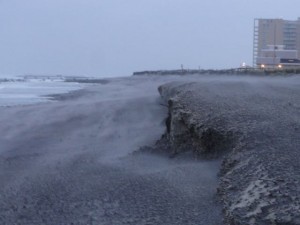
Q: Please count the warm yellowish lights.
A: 2